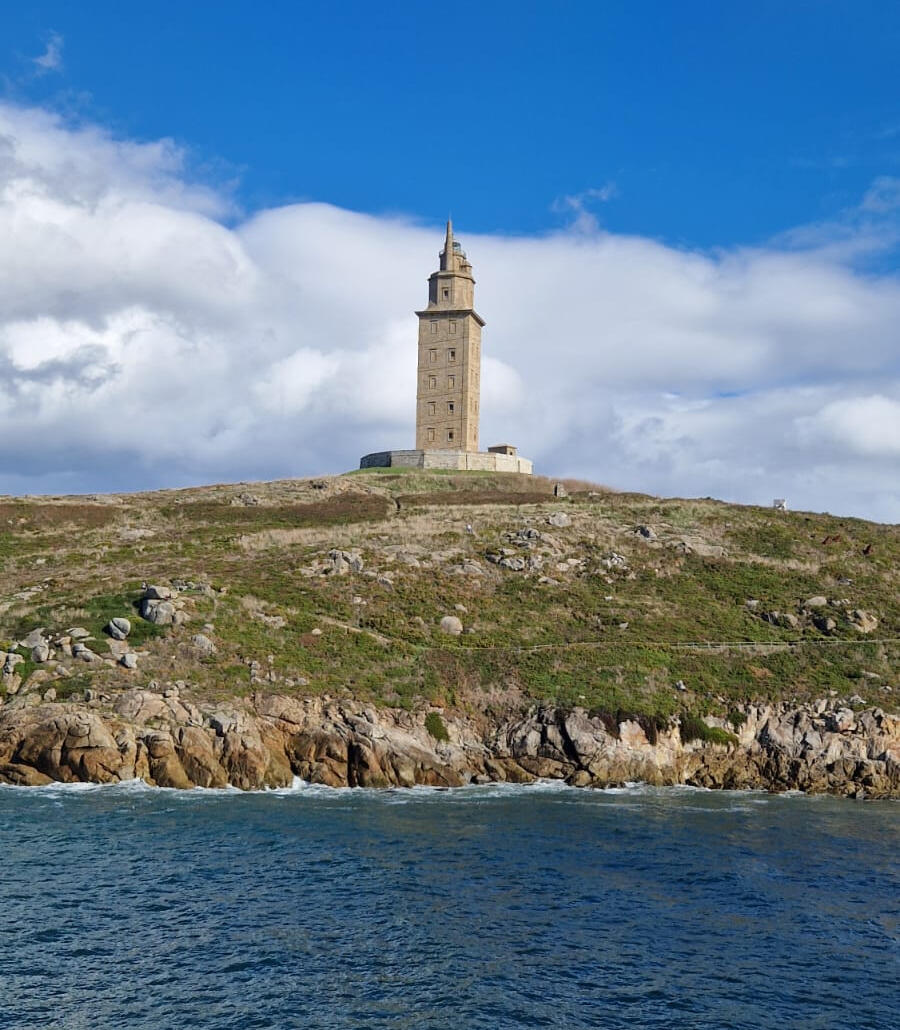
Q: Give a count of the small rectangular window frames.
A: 11